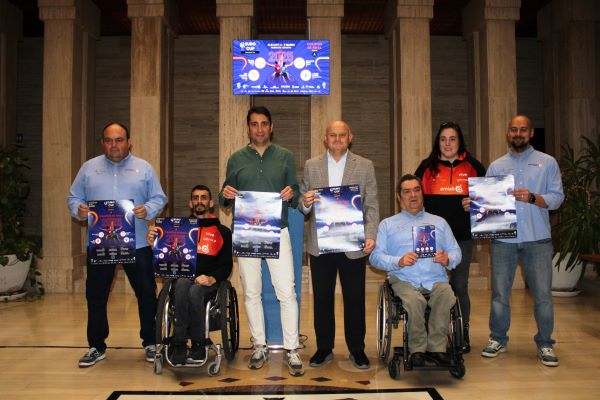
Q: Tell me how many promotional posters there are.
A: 6